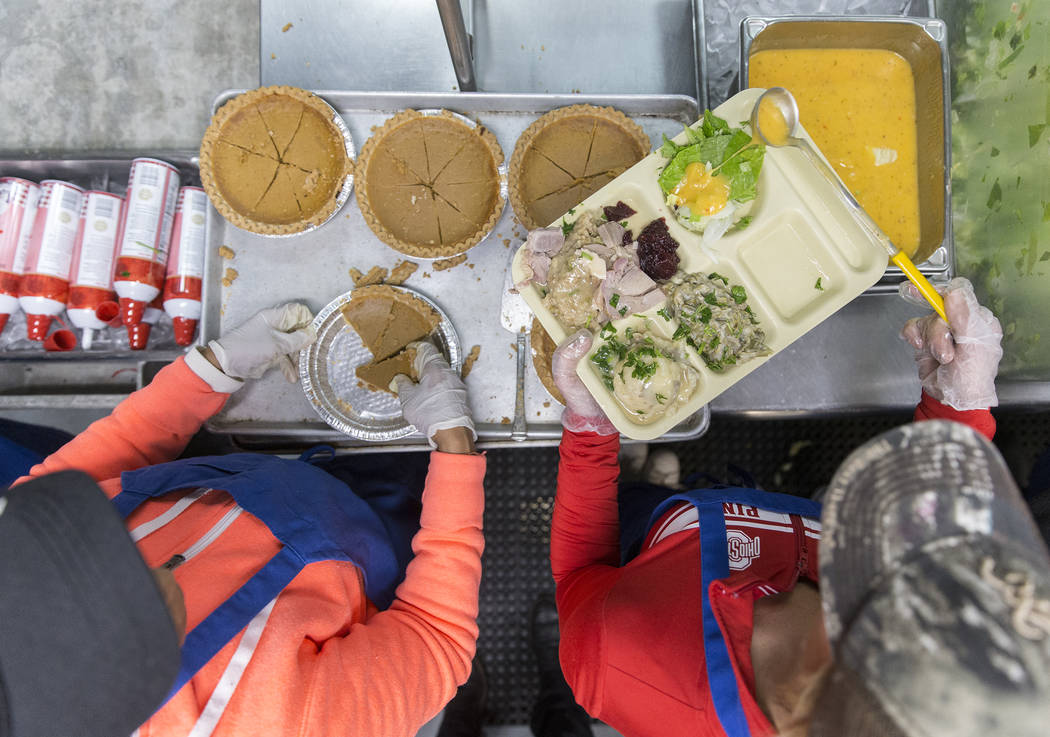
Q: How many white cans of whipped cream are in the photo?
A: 6